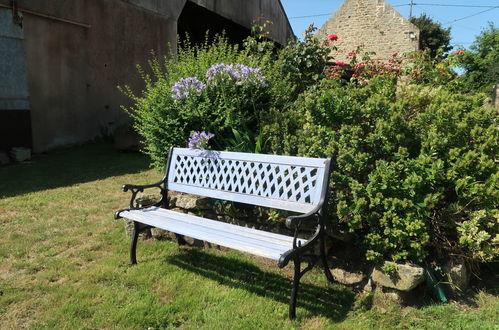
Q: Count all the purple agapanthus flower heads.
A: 4